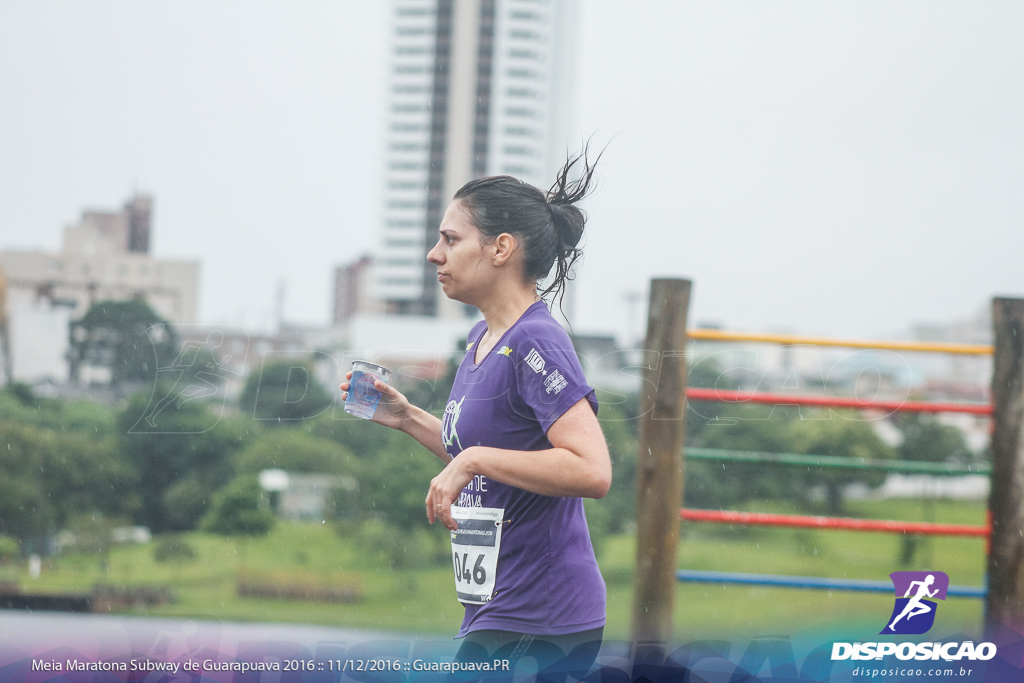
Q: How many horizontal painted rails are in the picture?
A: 5